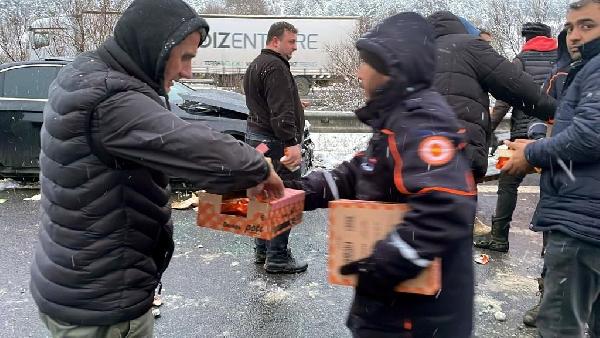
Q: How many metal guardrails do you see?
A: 1